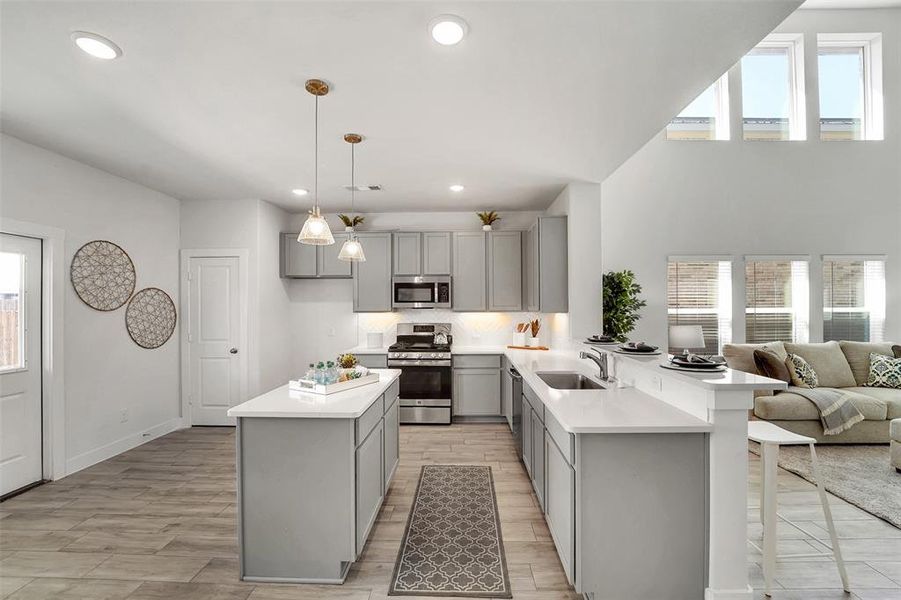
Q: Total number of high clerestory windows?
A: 3